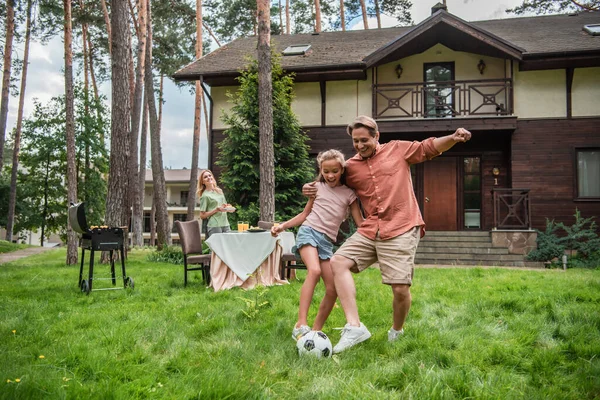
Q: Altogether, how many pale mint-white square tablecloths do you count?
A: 1